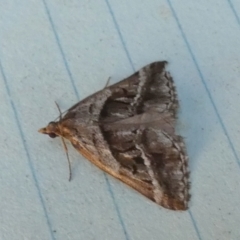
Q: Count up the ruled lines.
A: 5